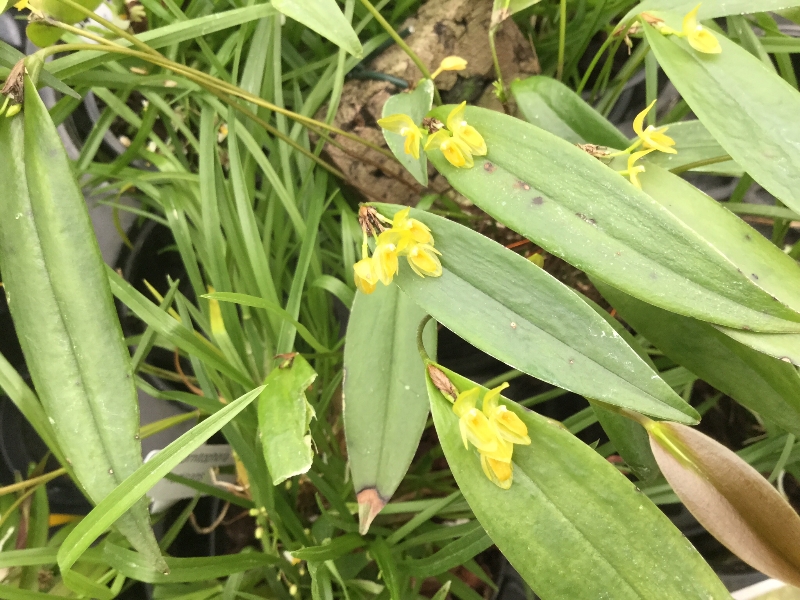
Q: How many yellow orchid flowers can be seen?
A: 14